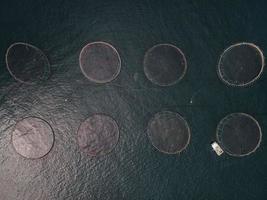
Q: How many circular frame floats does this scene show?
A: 8